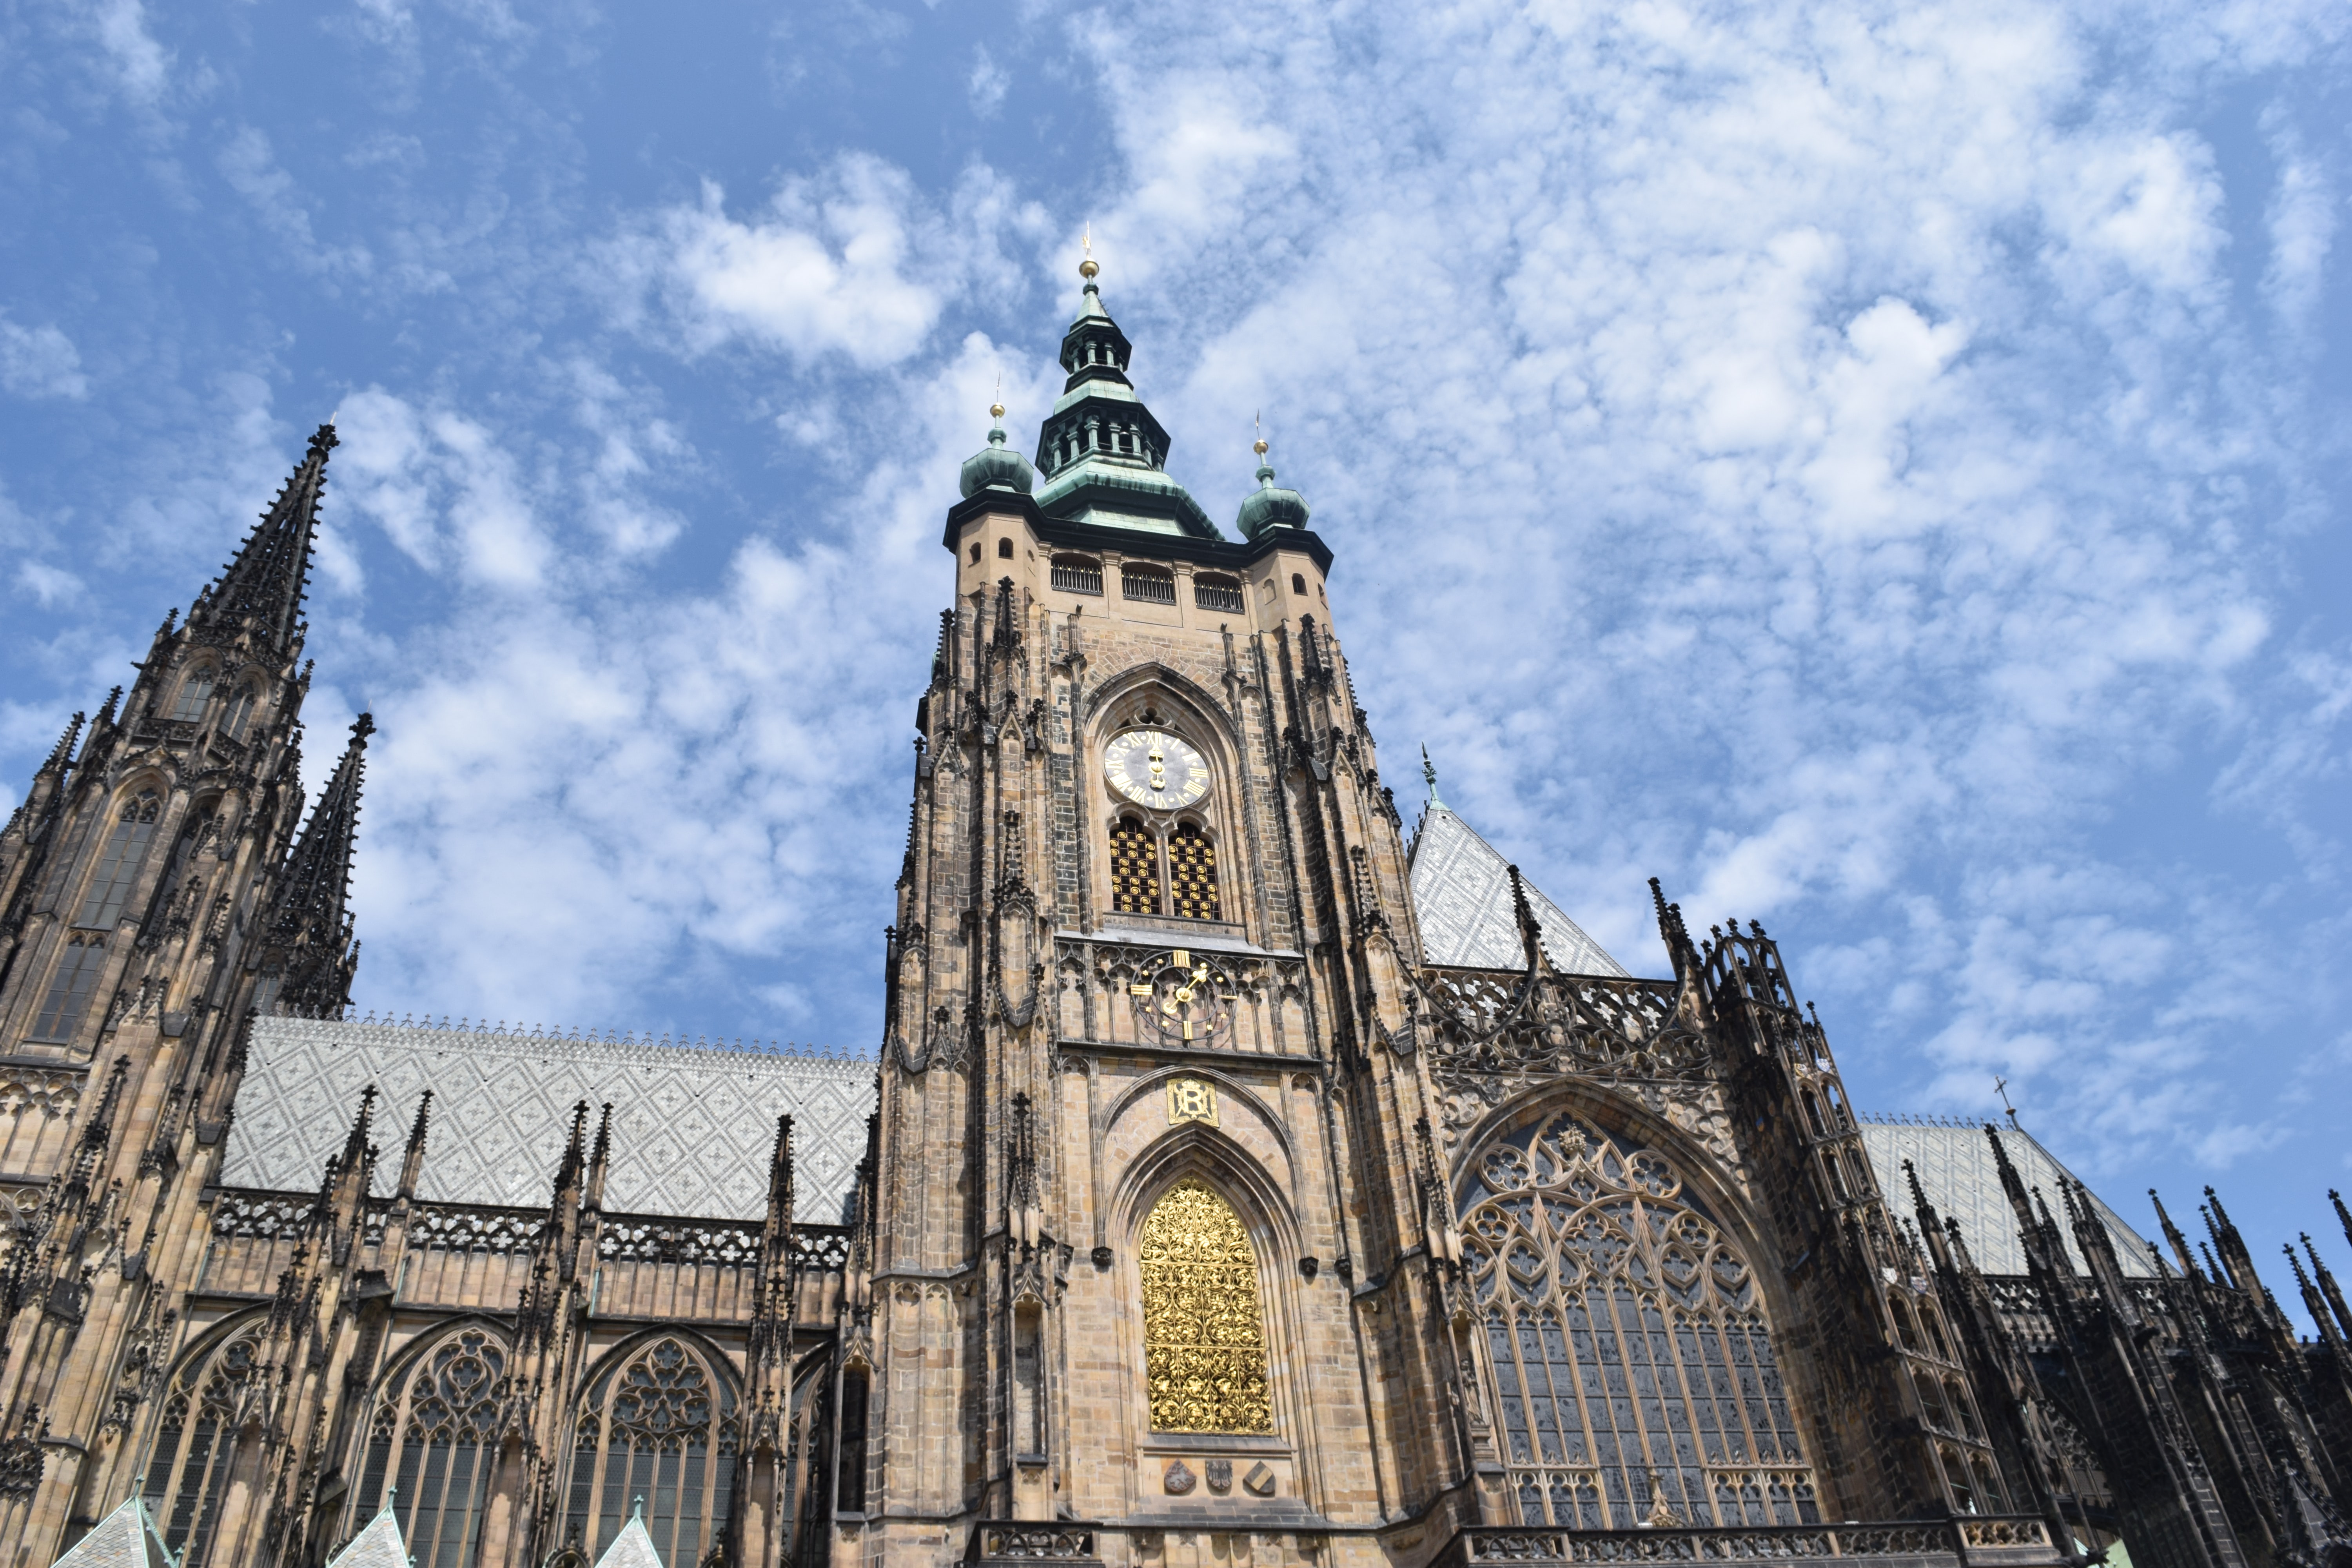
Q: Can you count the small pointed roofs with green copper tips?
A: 3